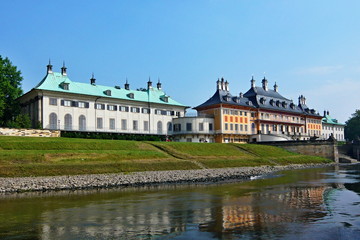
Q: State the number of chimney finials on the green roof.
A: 6